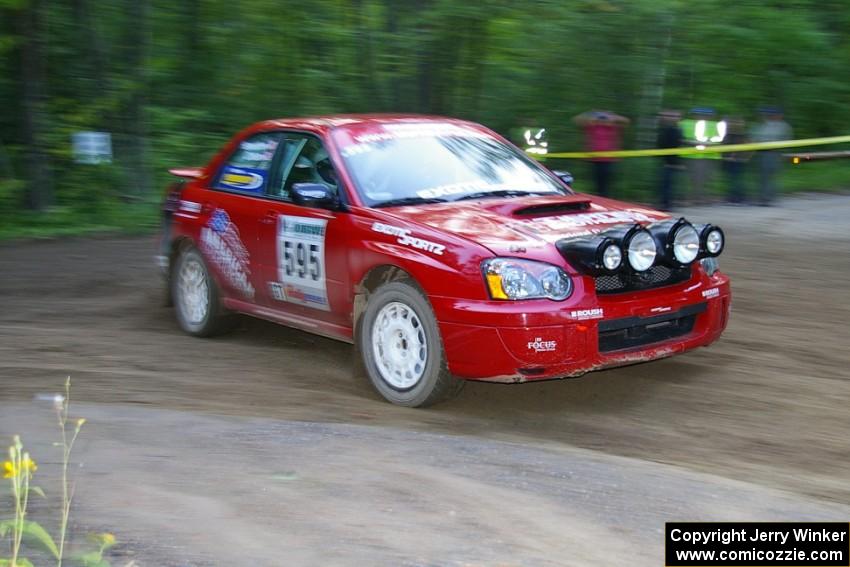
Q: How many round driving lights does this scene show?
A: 4